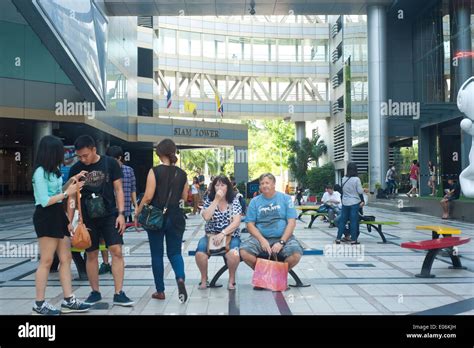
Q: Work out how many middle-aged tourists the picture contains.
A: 2